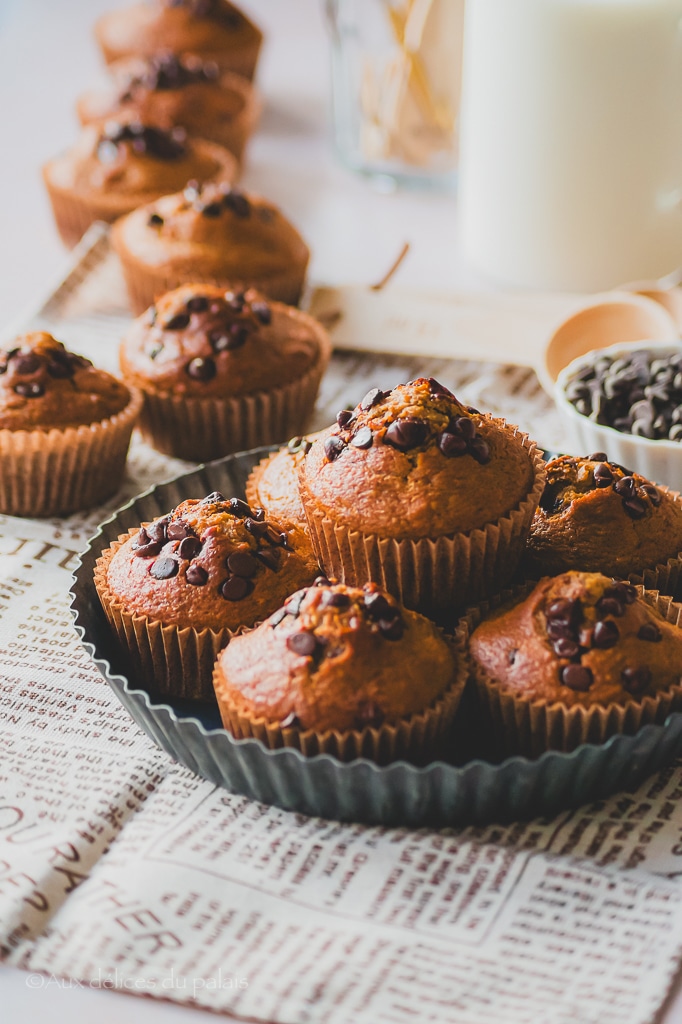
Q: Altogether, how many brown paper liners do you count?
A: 12